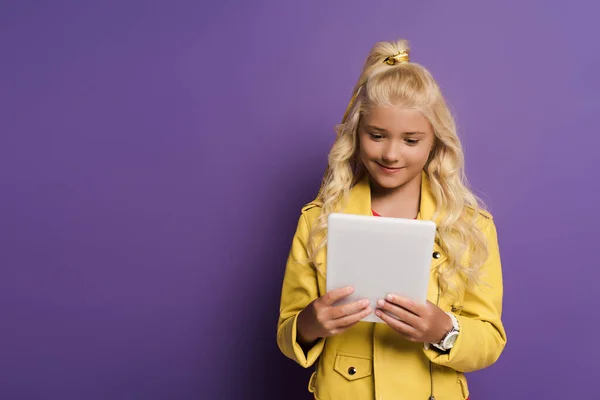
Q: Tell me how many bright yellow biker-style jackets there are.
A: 1